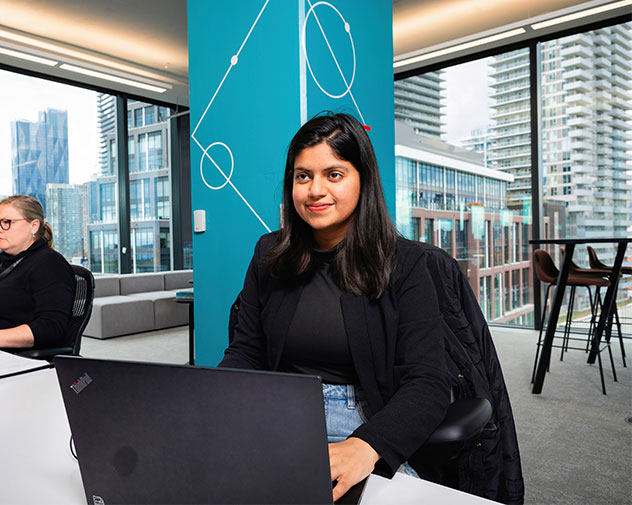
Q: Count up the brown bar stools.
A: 3